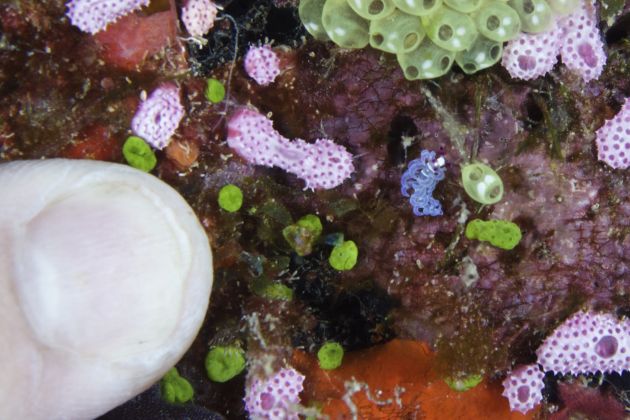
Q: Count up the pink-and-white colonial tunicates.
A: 11